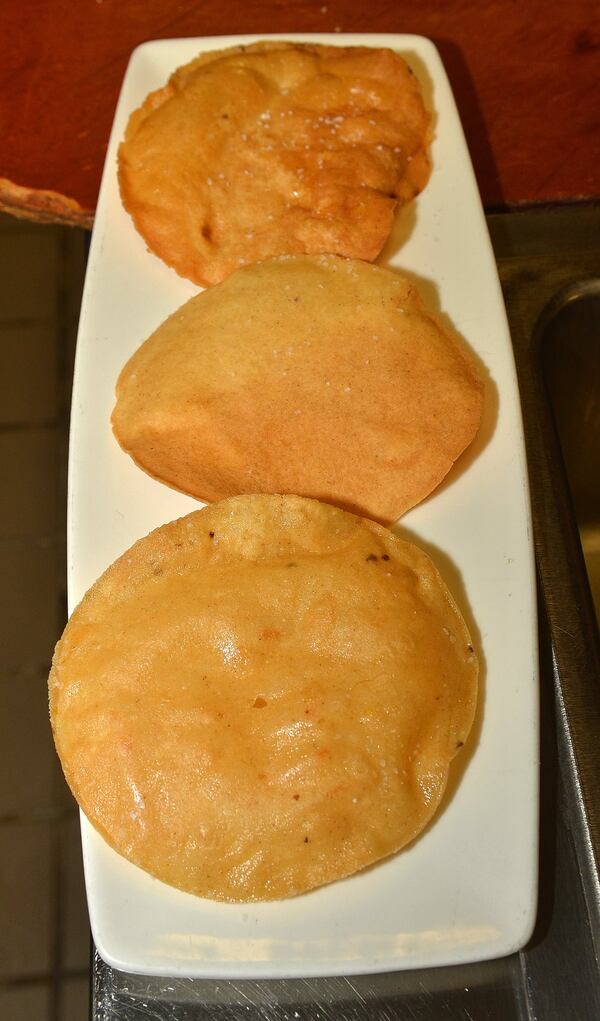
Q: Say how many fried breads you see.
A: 3